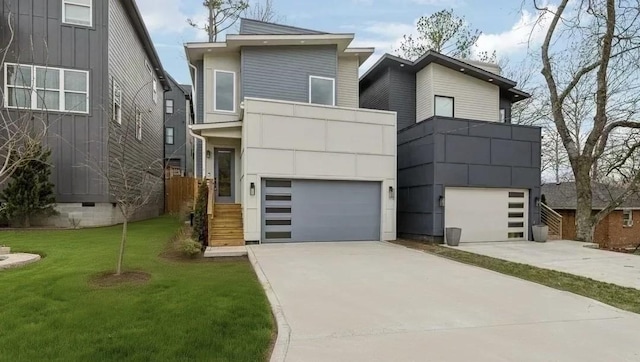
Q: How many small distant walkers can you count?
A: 0